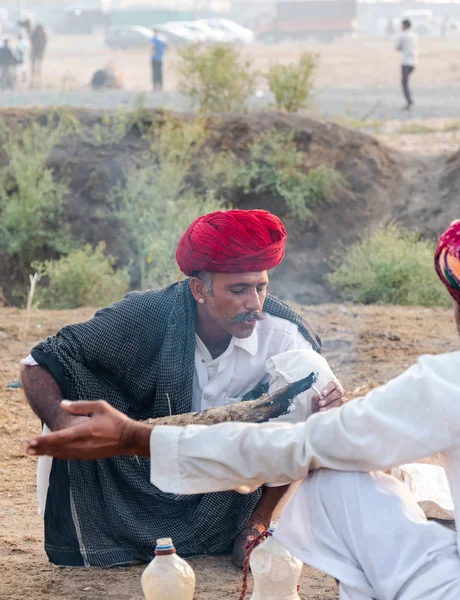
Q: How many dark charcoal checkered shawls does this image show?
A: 1